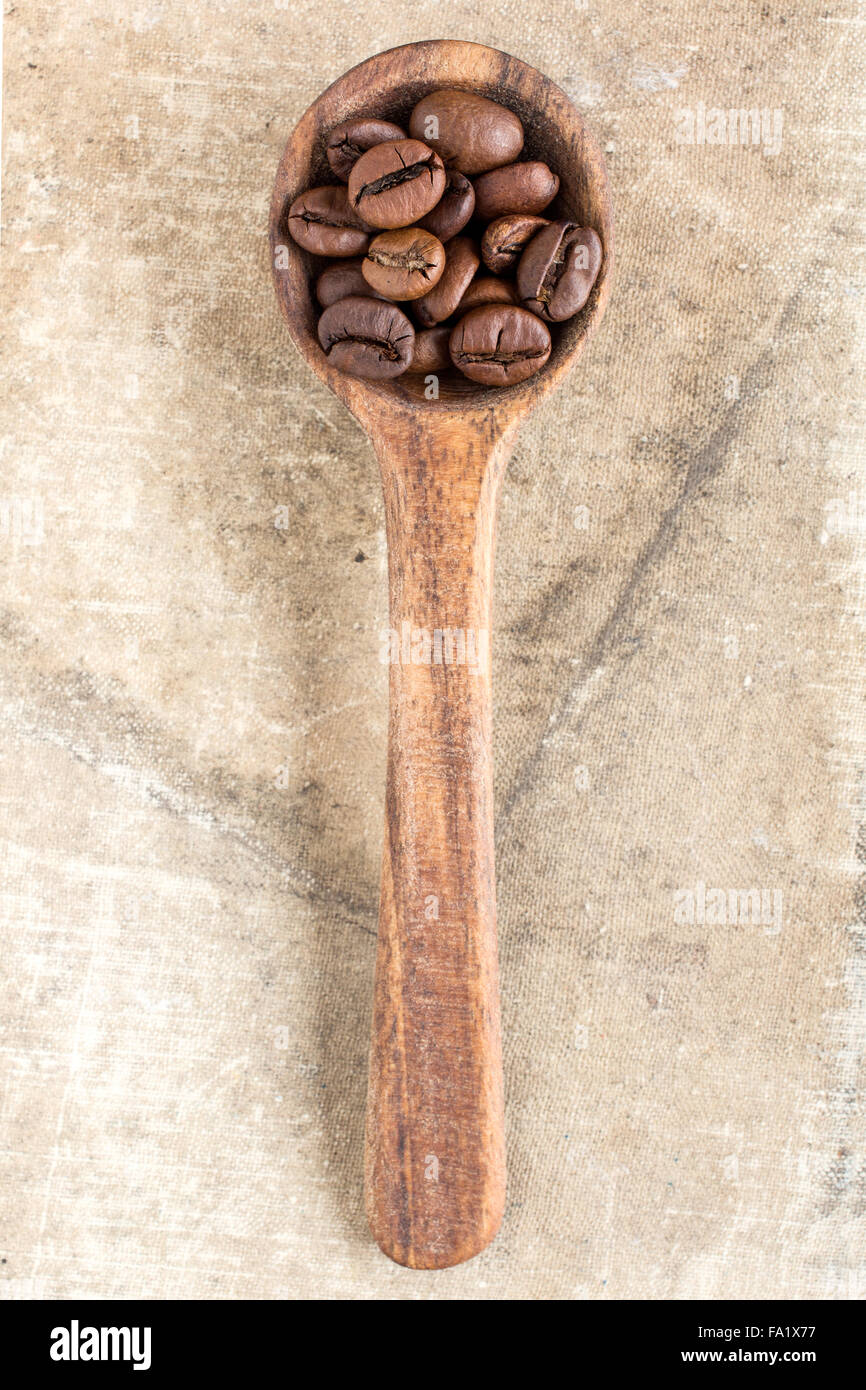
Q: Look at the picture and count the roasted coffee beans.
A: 15